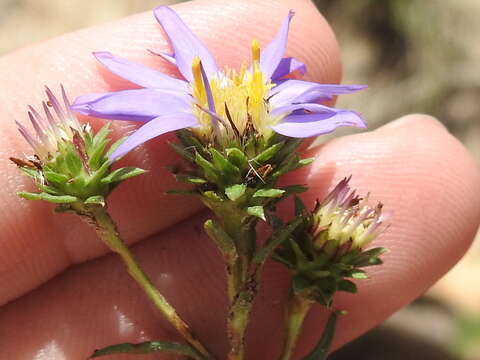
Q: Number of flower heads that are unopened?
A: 2